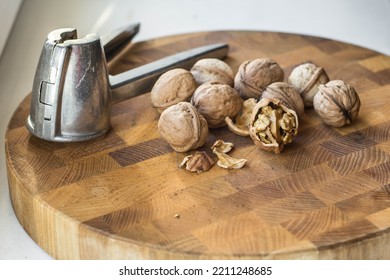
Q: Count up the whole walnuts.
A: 8